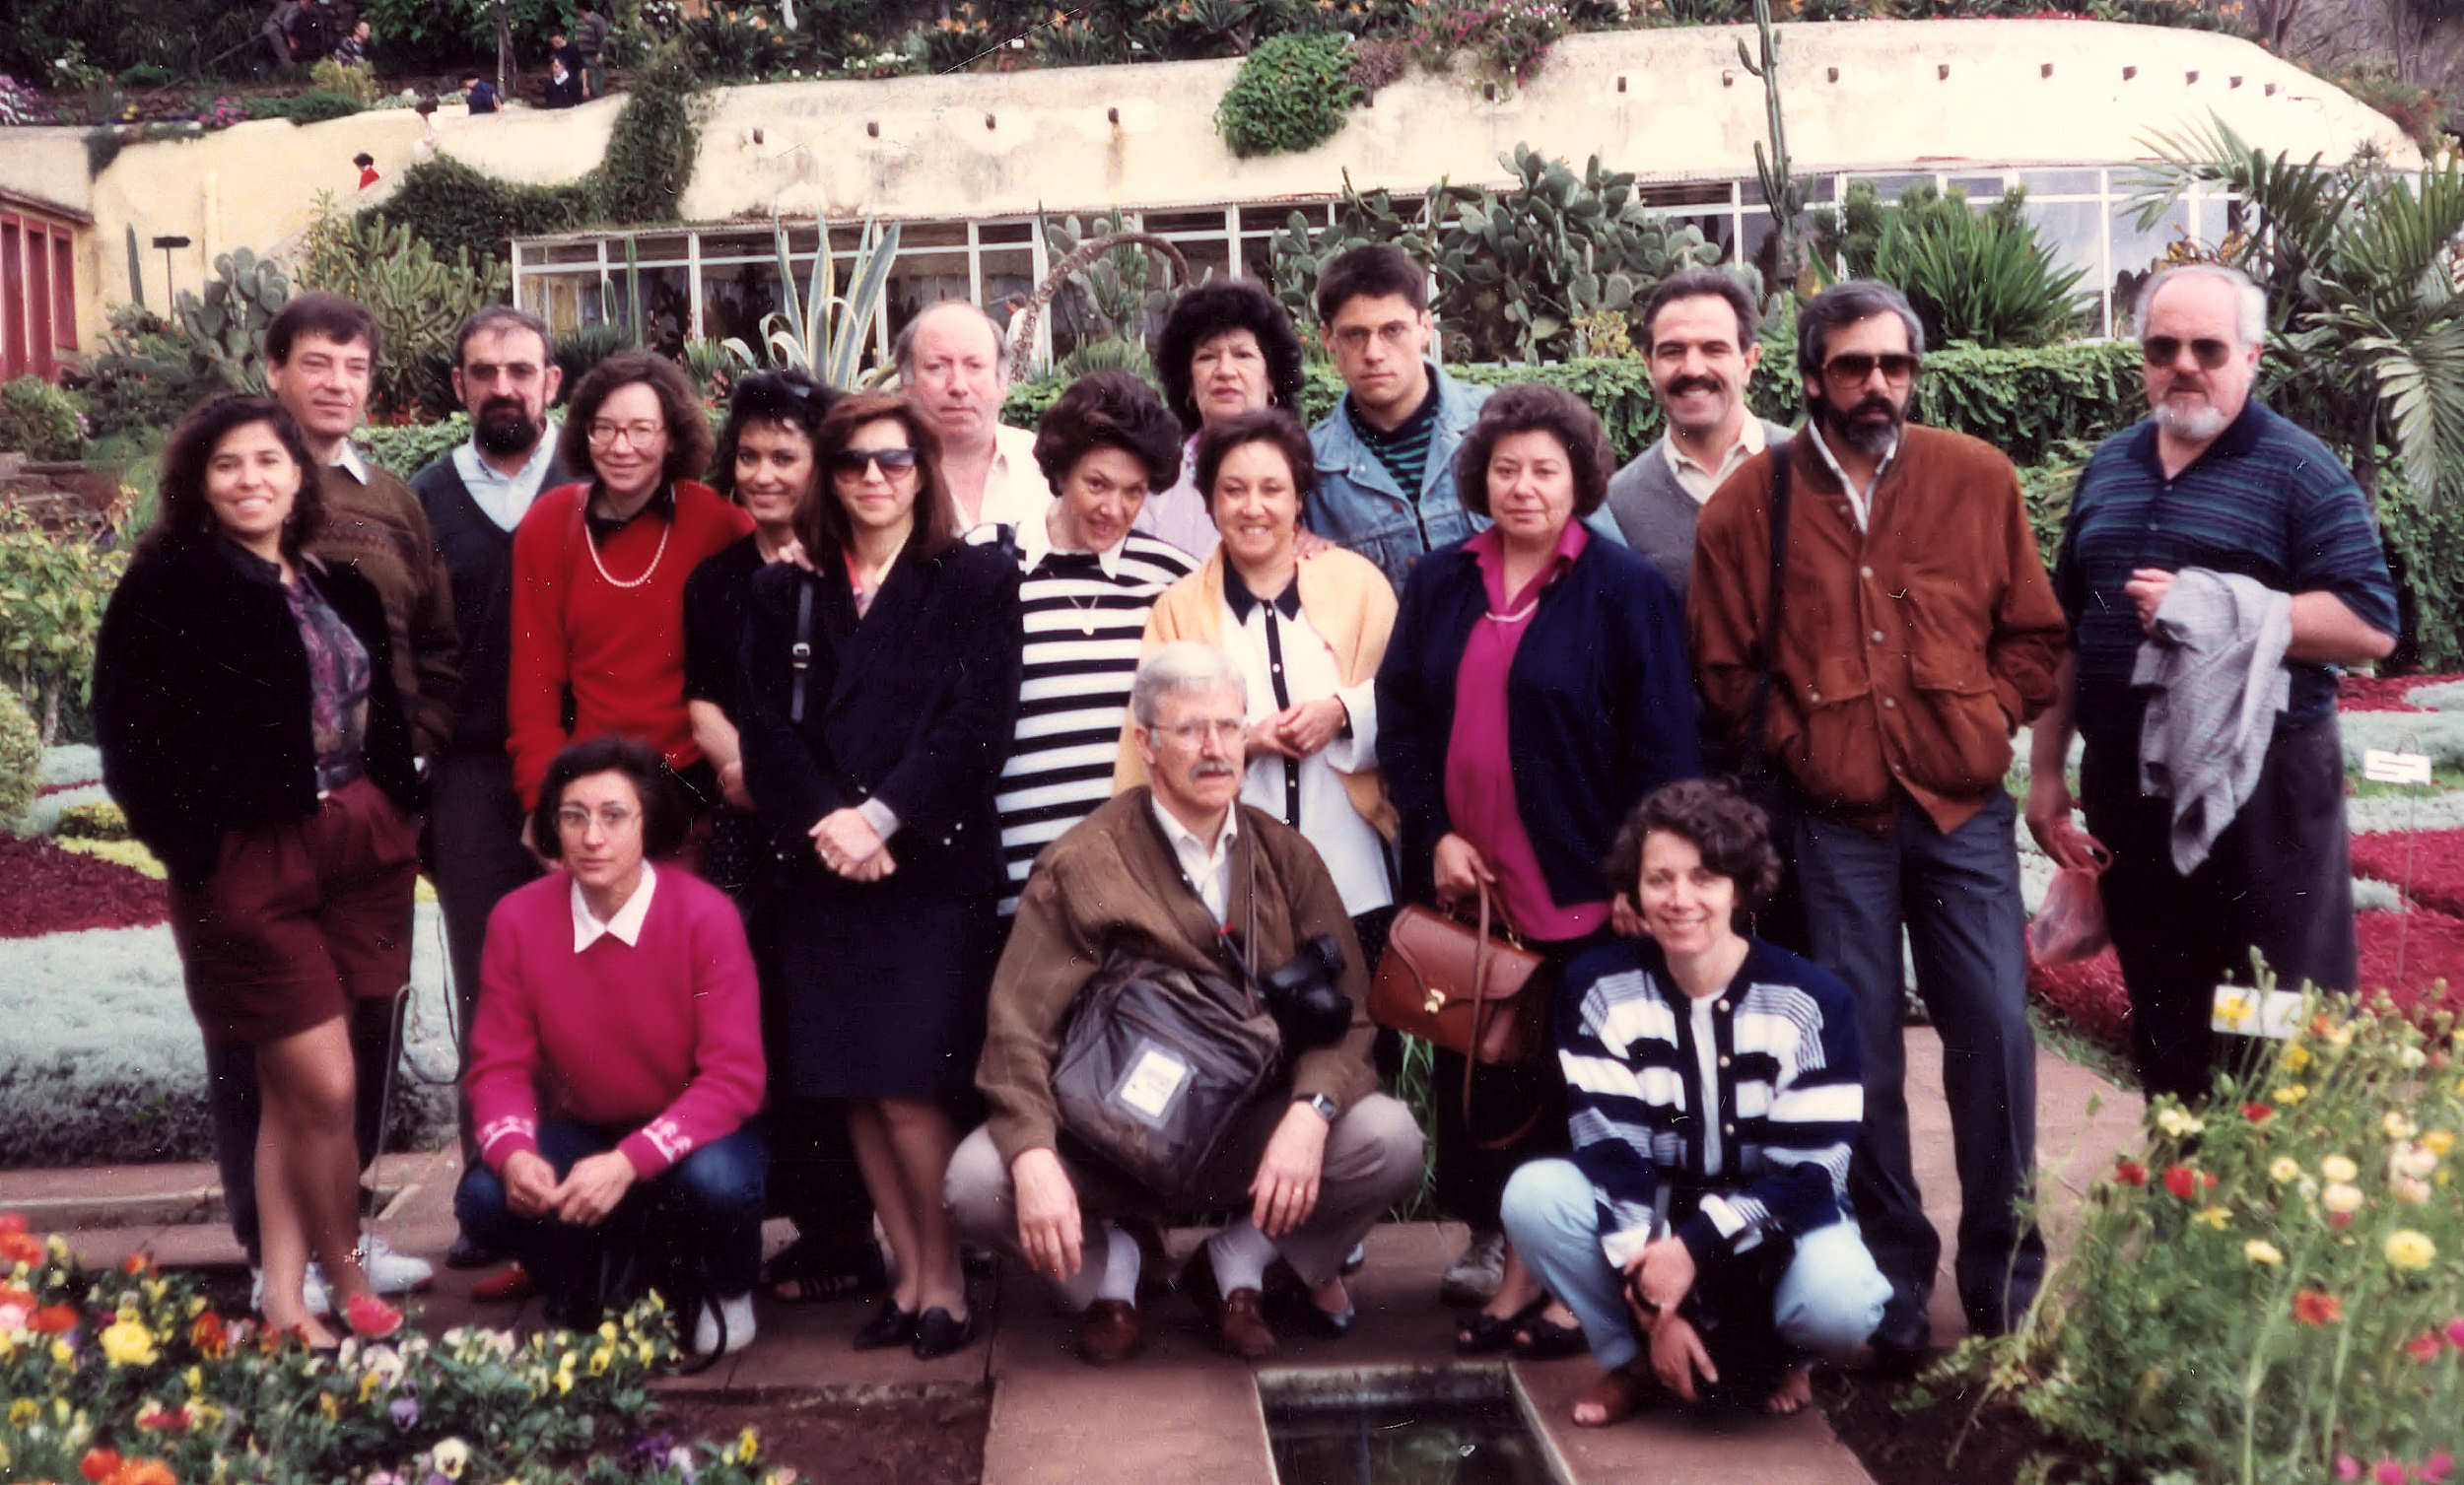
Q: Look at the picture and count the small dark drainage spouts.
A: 15